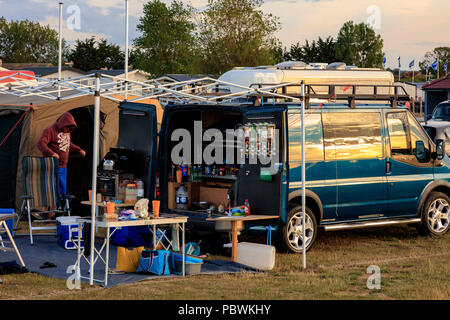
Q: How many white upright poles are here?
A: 4